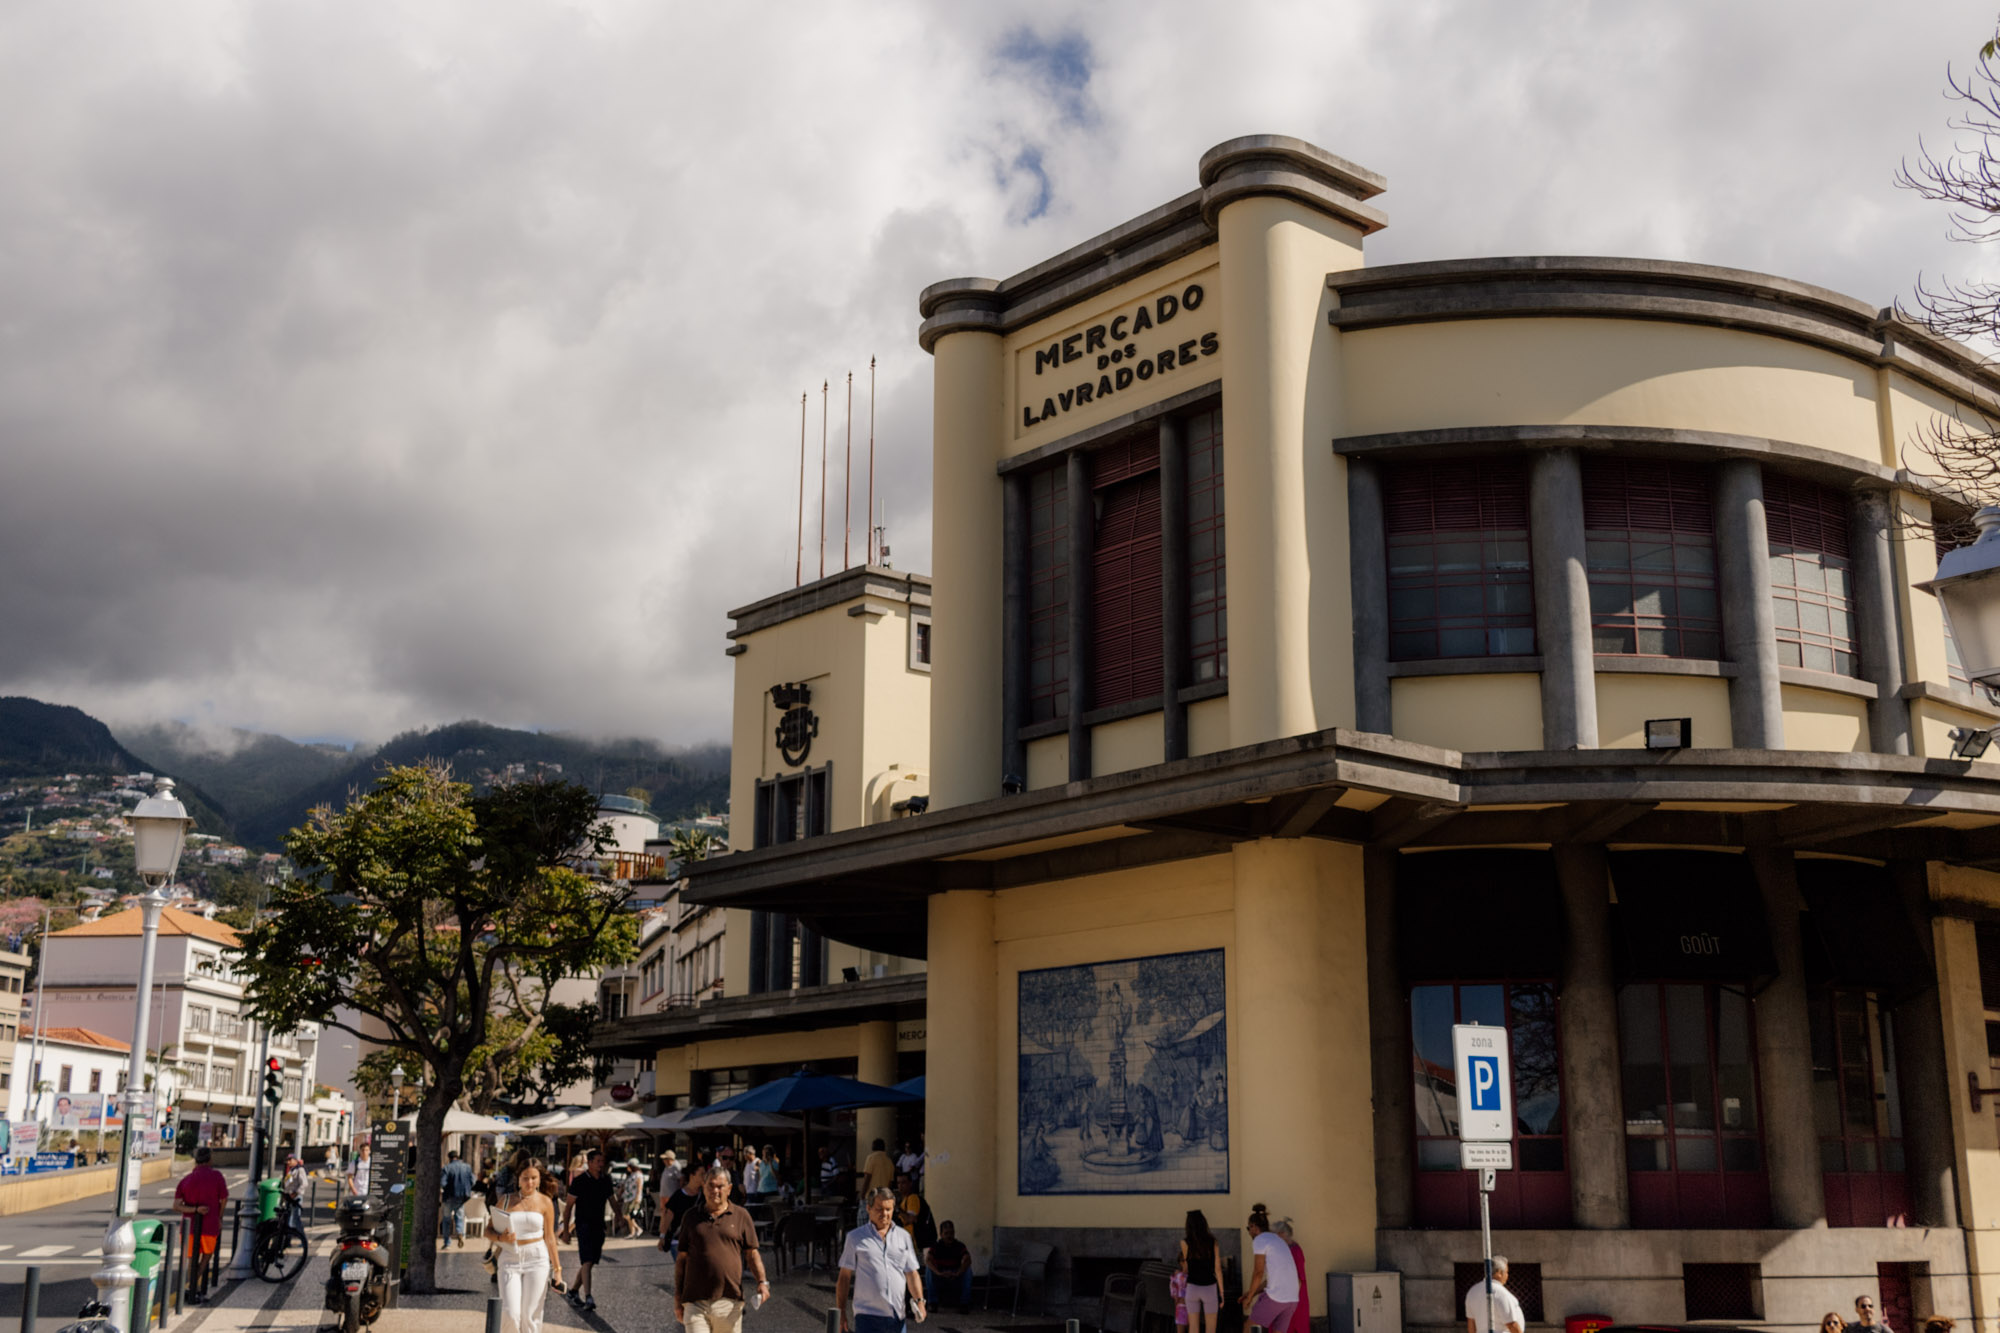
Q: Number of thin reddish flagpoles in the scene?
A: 4